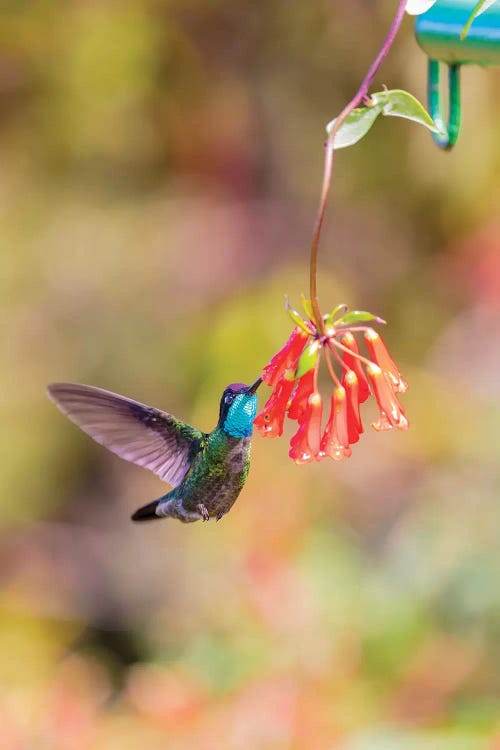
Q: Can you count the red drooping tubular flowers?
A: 9